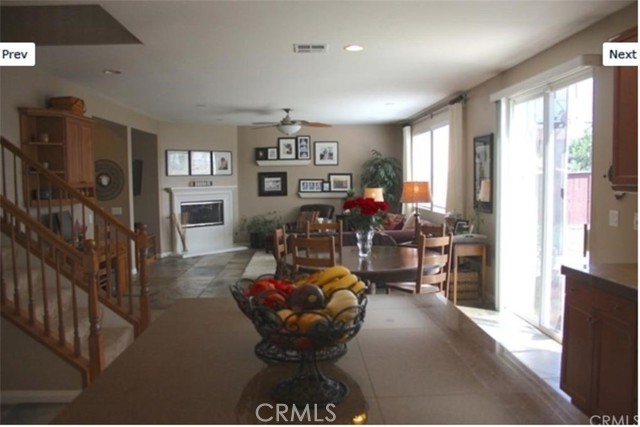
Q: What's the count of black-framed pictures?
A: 13